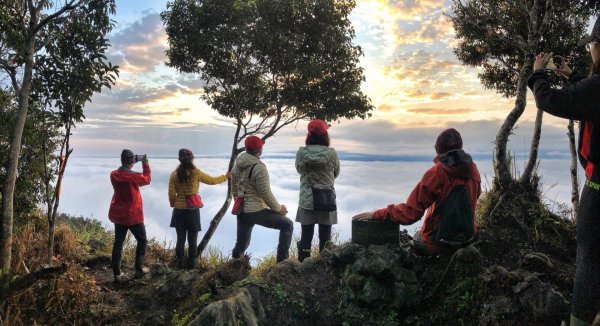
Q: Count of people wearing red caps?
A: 2